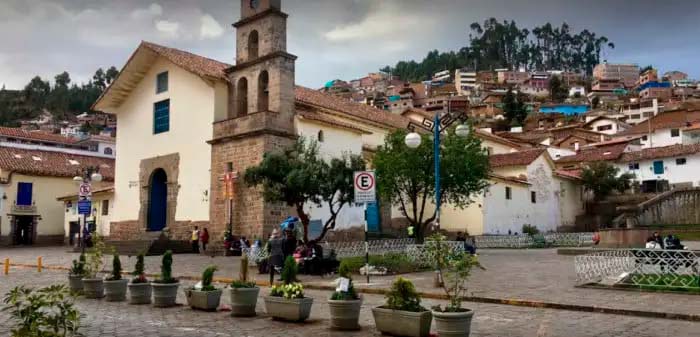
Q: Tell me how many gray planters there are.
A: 11